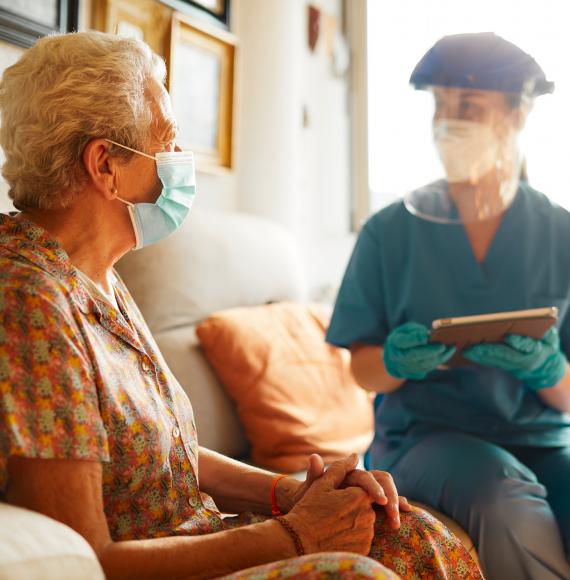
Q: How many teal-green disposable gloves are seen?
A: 2